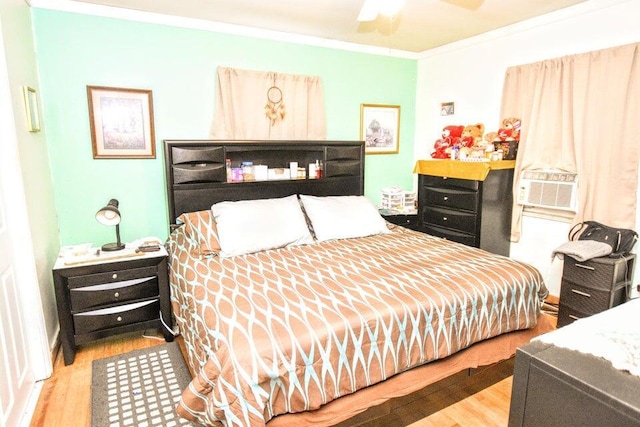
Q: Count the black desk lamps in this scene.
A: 1